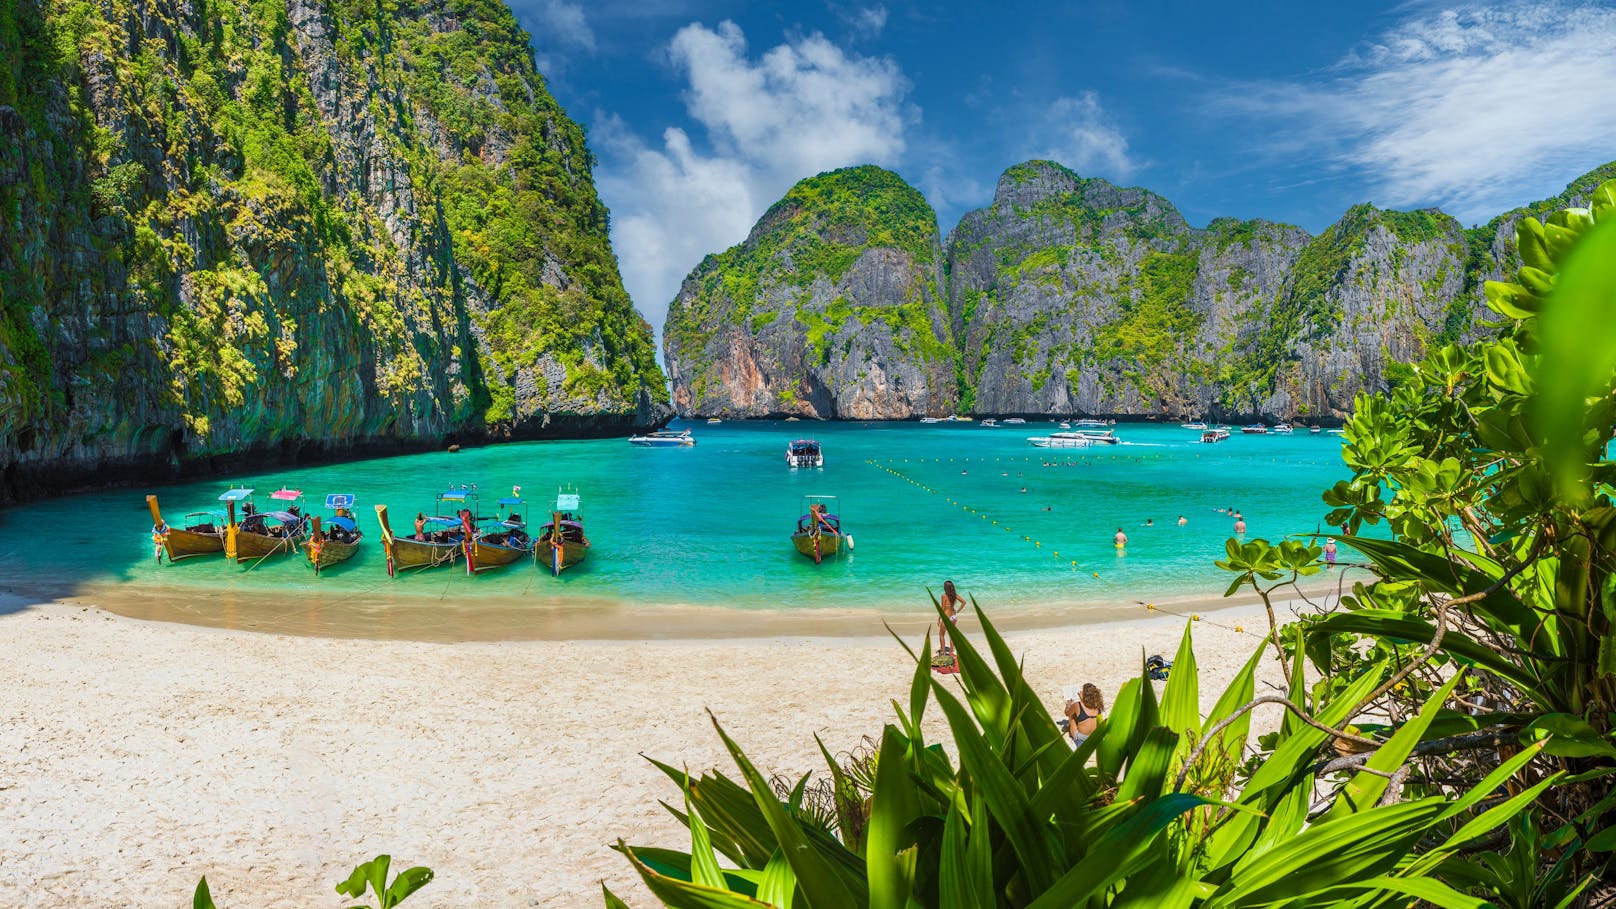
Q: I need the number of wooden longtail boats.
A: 7